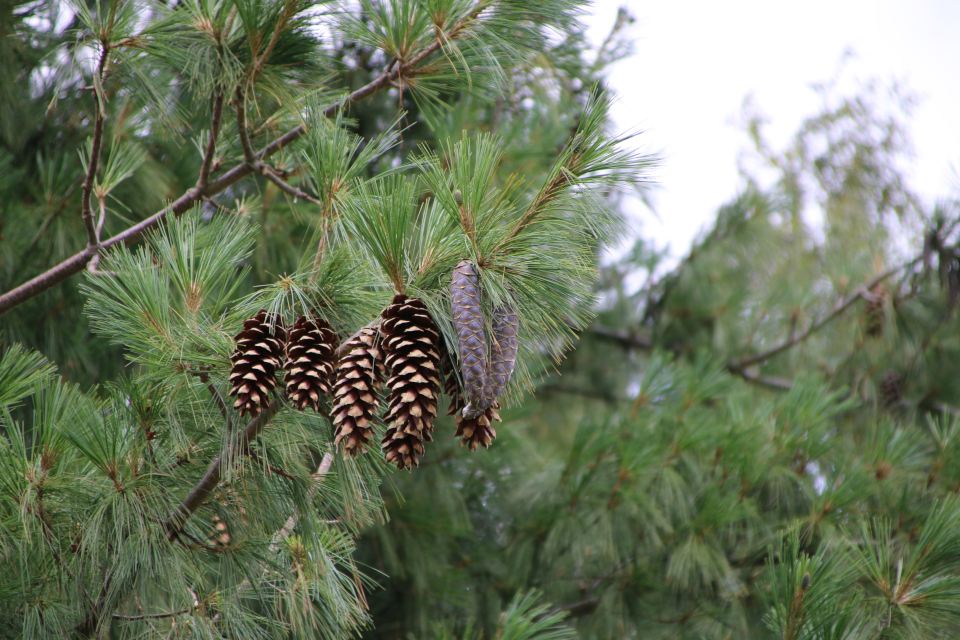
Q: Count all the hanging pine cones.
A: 7